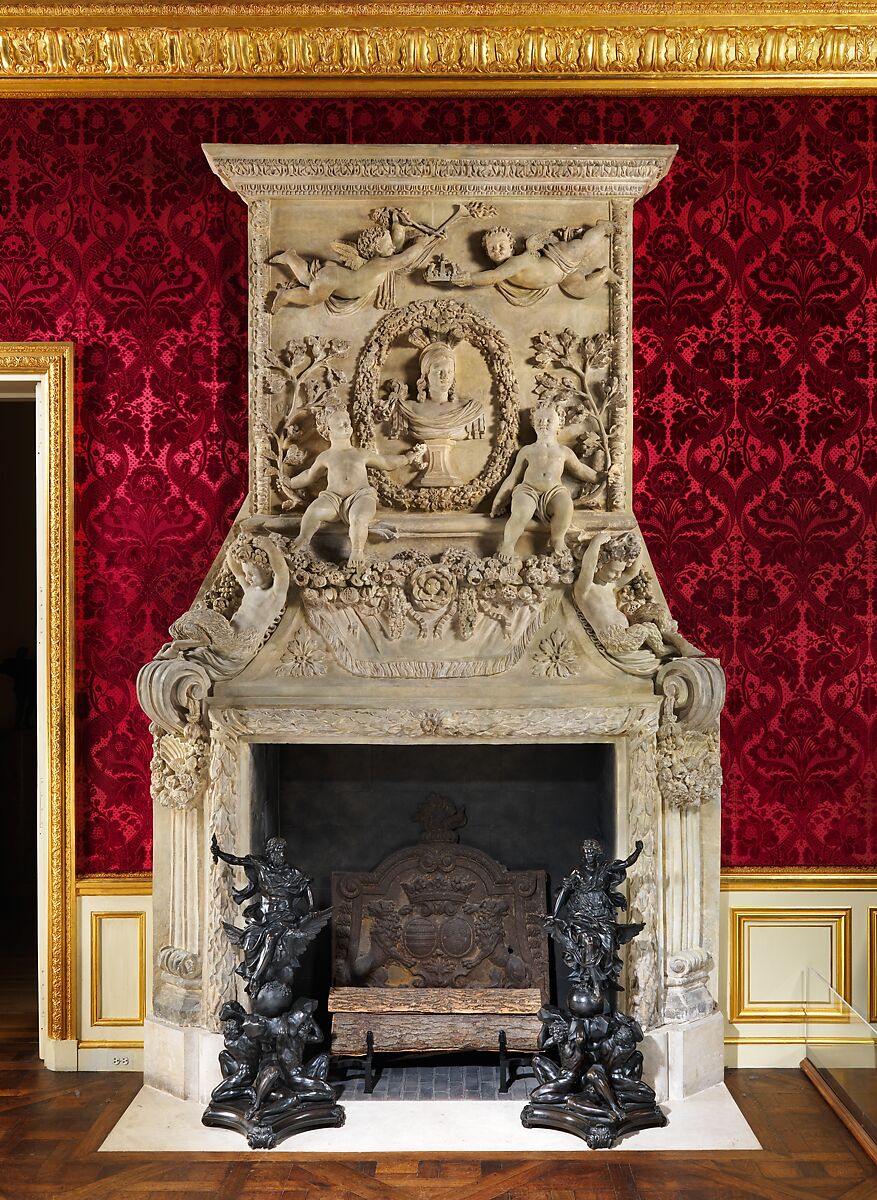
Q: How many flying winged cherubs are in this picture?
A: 2